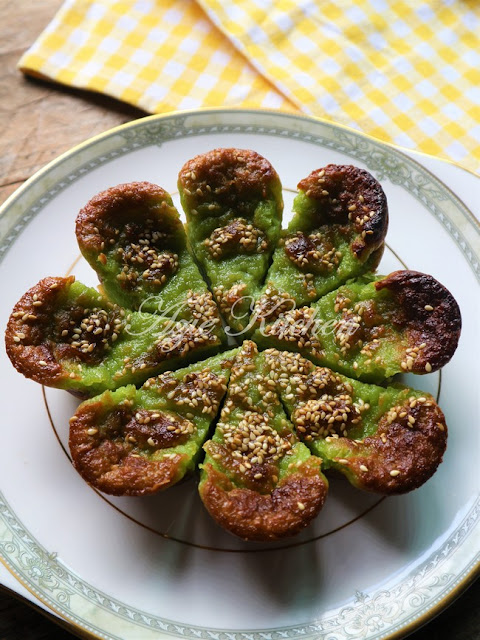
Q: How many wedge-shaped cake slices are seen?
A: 8